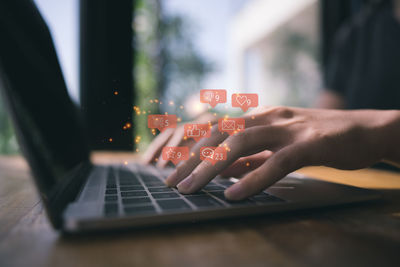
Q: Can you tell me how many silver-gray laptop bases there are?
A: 1